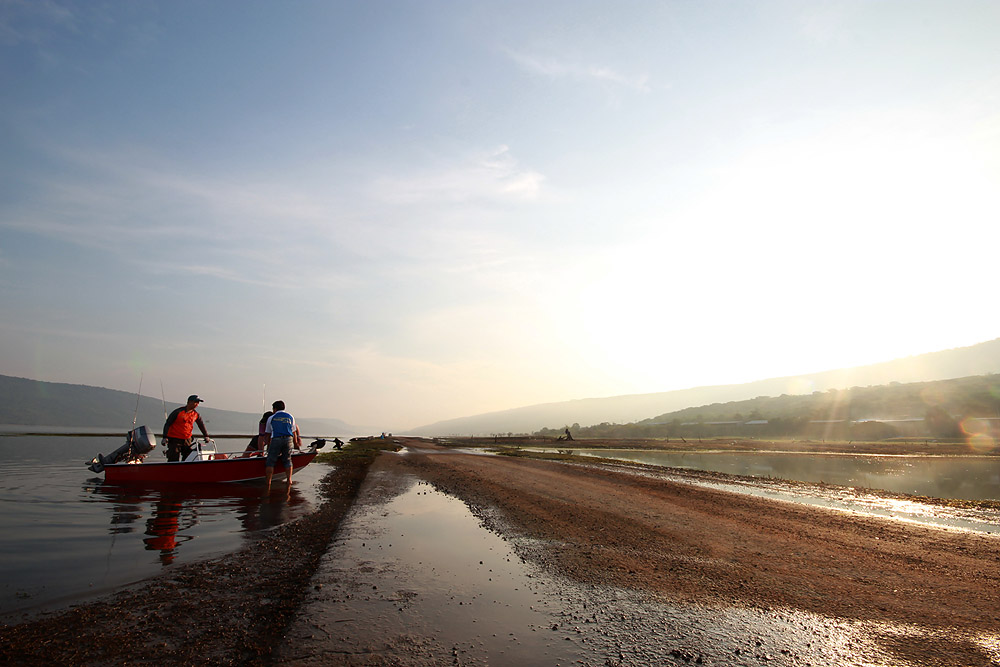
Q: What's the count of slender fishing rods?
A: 3